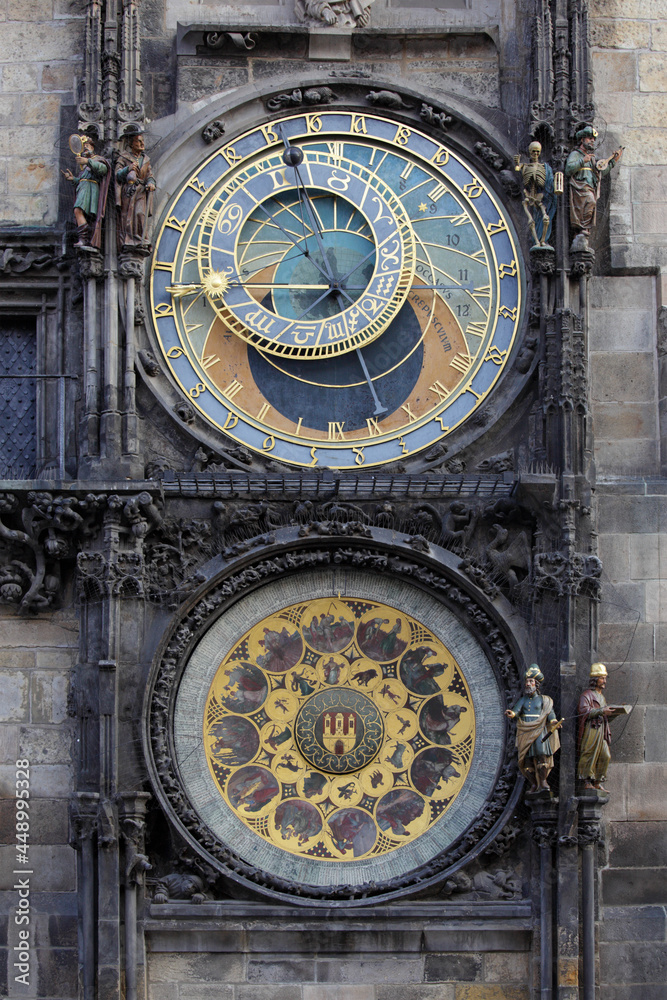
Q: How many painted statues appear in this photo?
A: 6